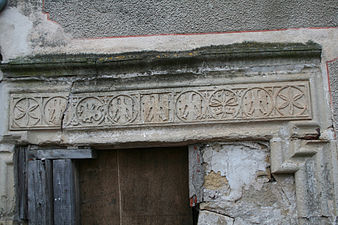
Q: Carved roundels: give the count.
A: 8